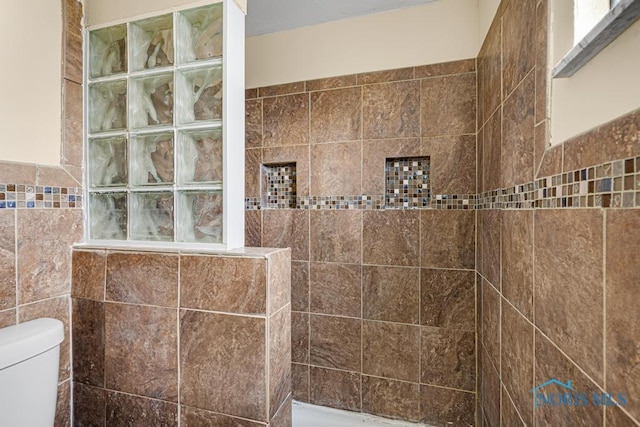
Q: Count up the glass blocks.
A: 12